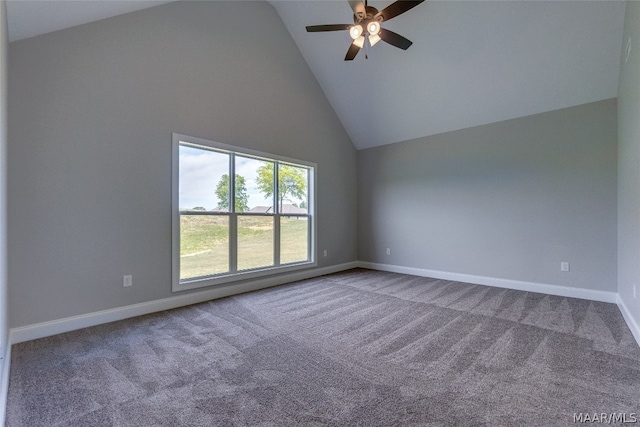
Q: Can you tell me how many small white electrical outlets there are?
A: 4